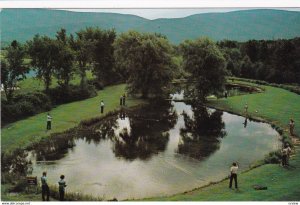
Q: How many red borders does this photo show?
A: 0